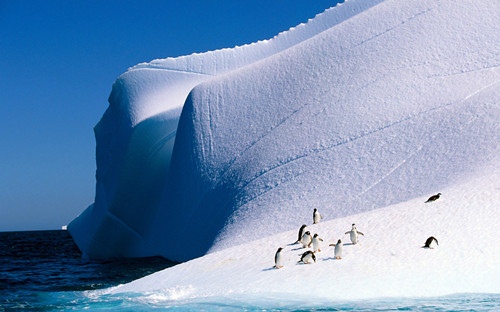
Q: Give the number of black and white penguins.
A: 10